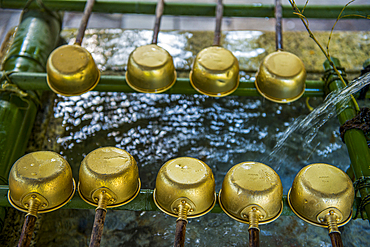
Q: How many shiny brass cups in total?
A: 9